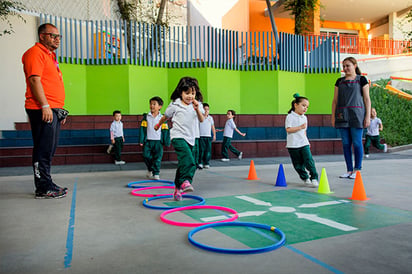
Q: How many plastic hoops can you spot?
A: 5